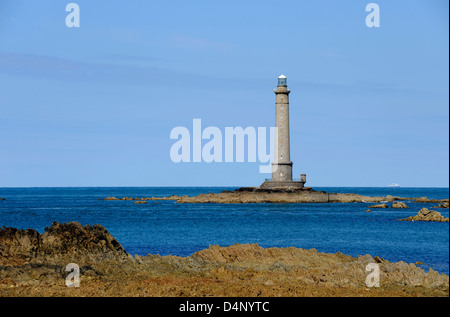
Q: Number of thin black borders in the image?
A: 1